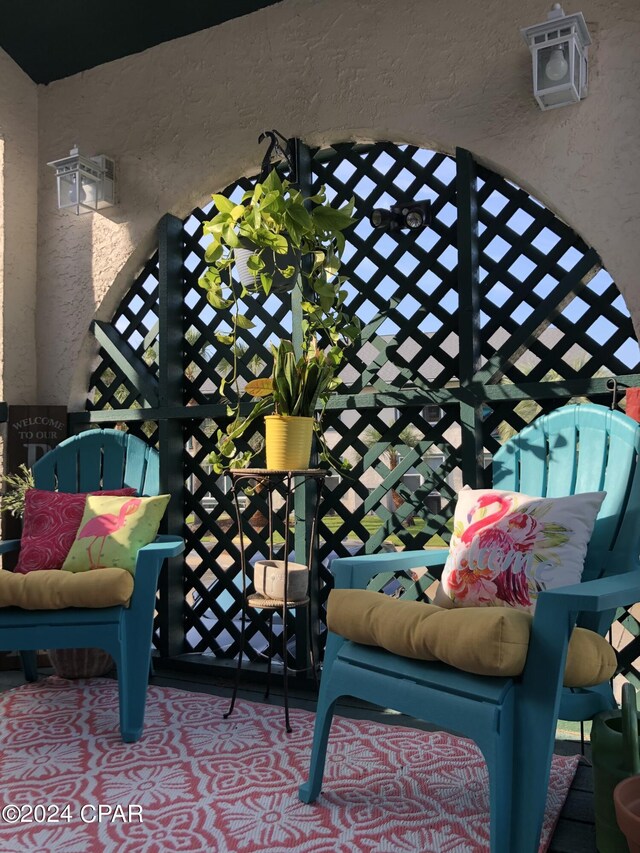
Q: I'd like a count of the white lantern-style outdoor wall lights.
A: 2